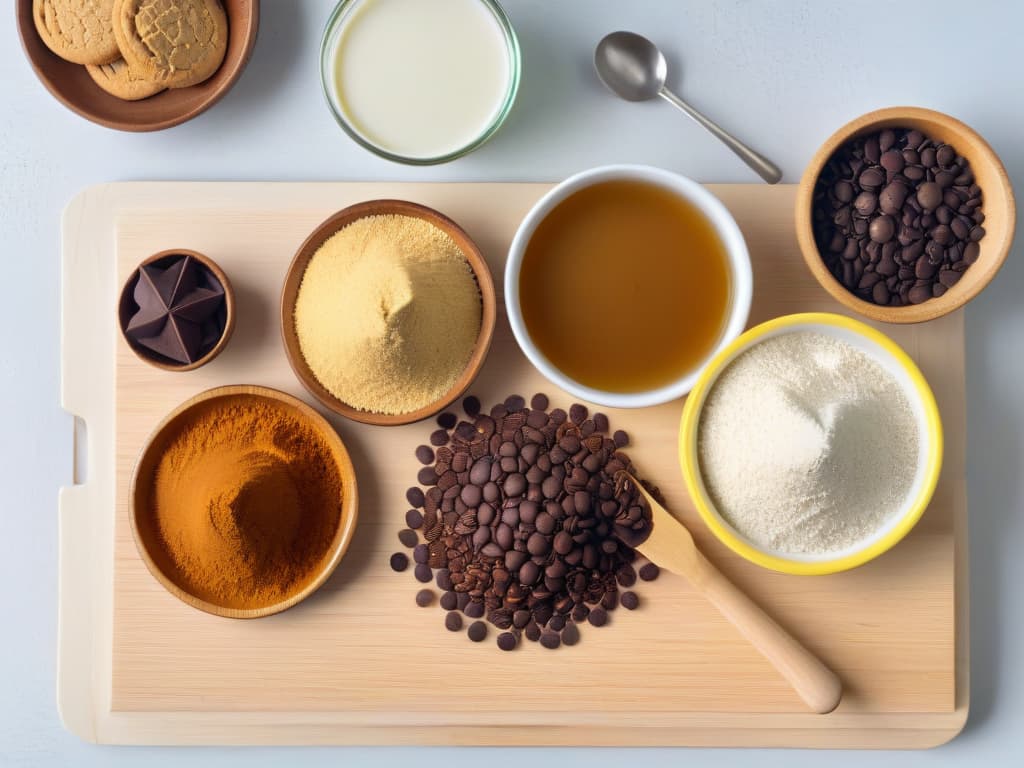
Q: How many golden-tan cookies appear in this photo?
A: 3